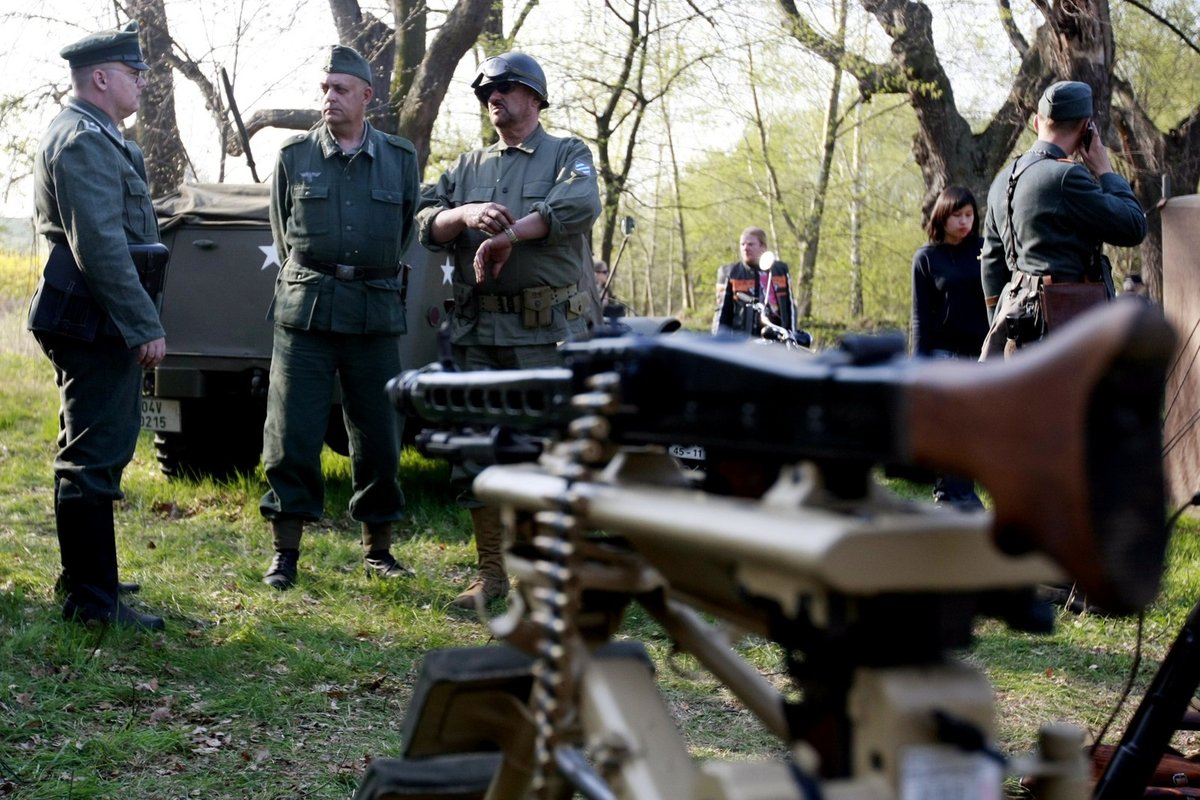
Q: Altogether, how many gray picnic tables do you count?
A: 0